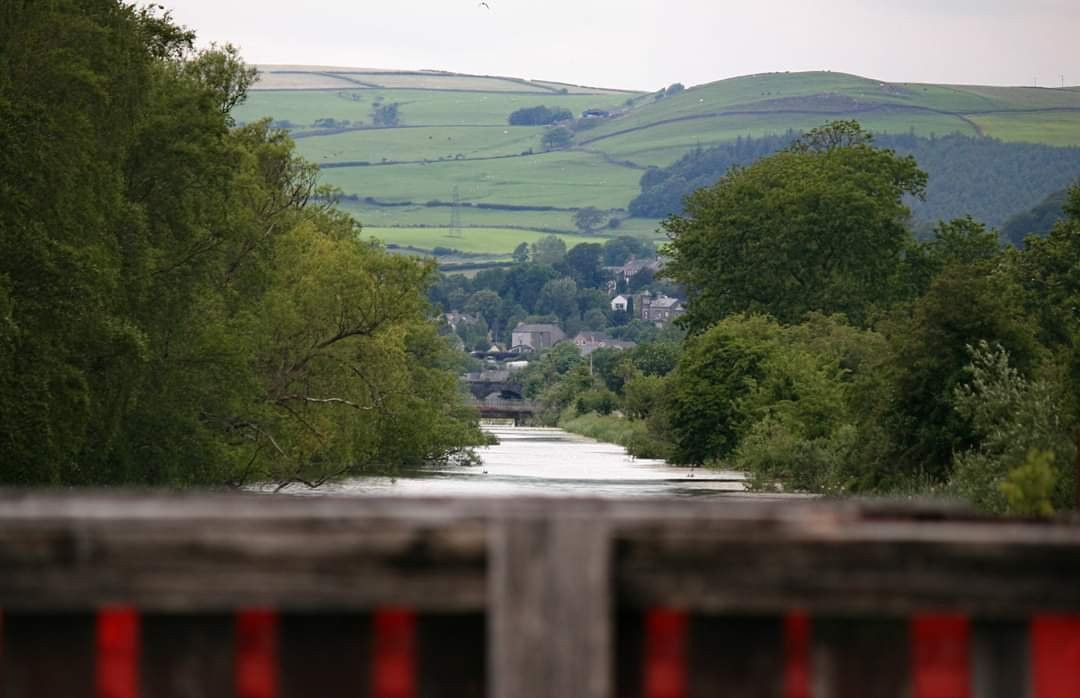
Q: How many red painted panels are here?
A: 7